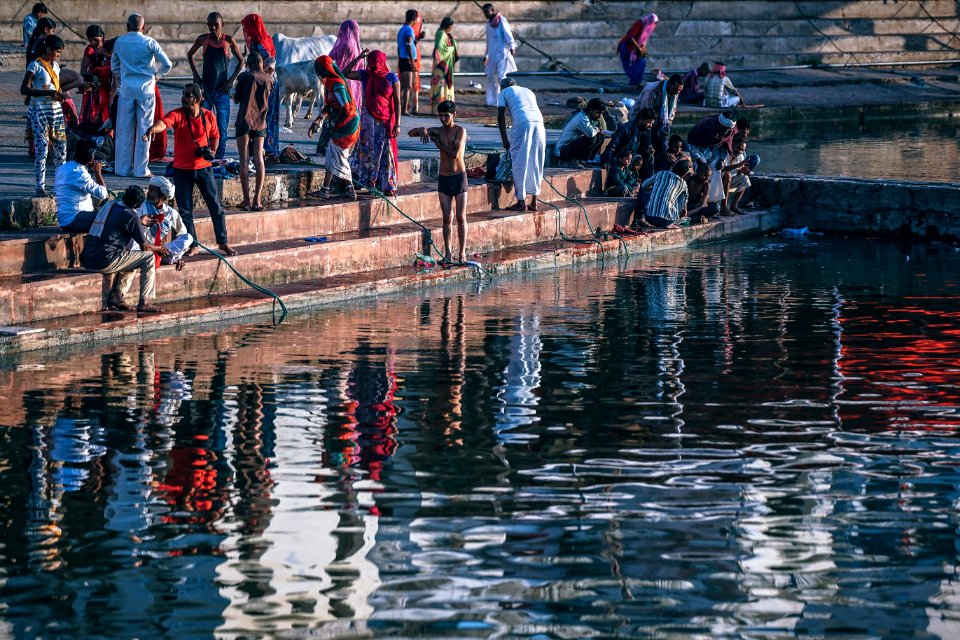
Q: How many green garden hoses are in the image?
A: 4